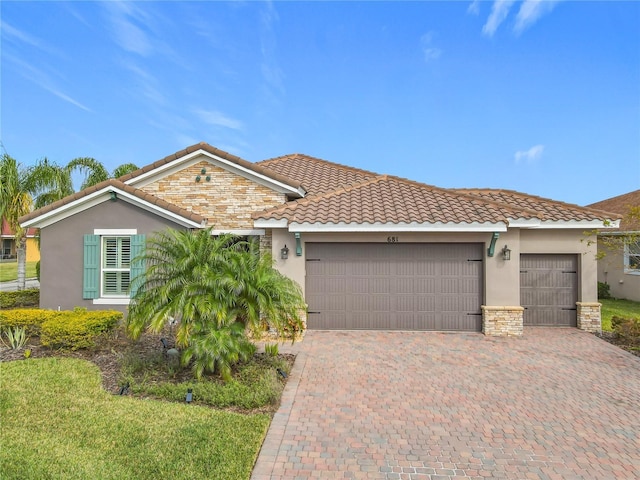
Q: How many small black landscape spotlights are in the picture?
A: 4